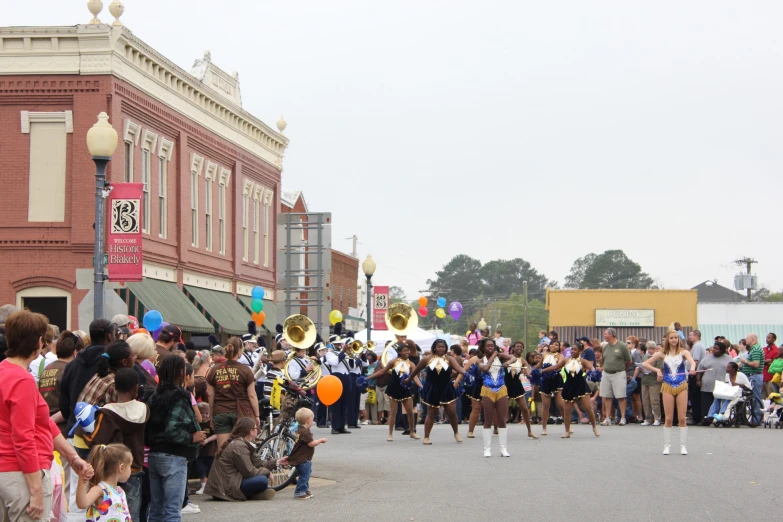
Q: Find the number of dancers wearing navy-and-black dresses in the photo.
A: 6